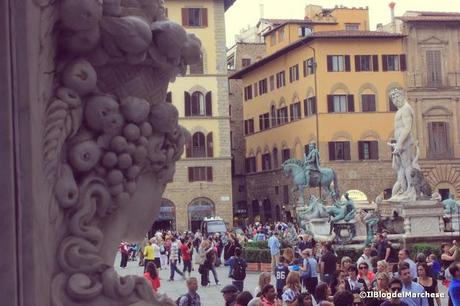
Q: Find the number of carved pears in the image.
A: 1